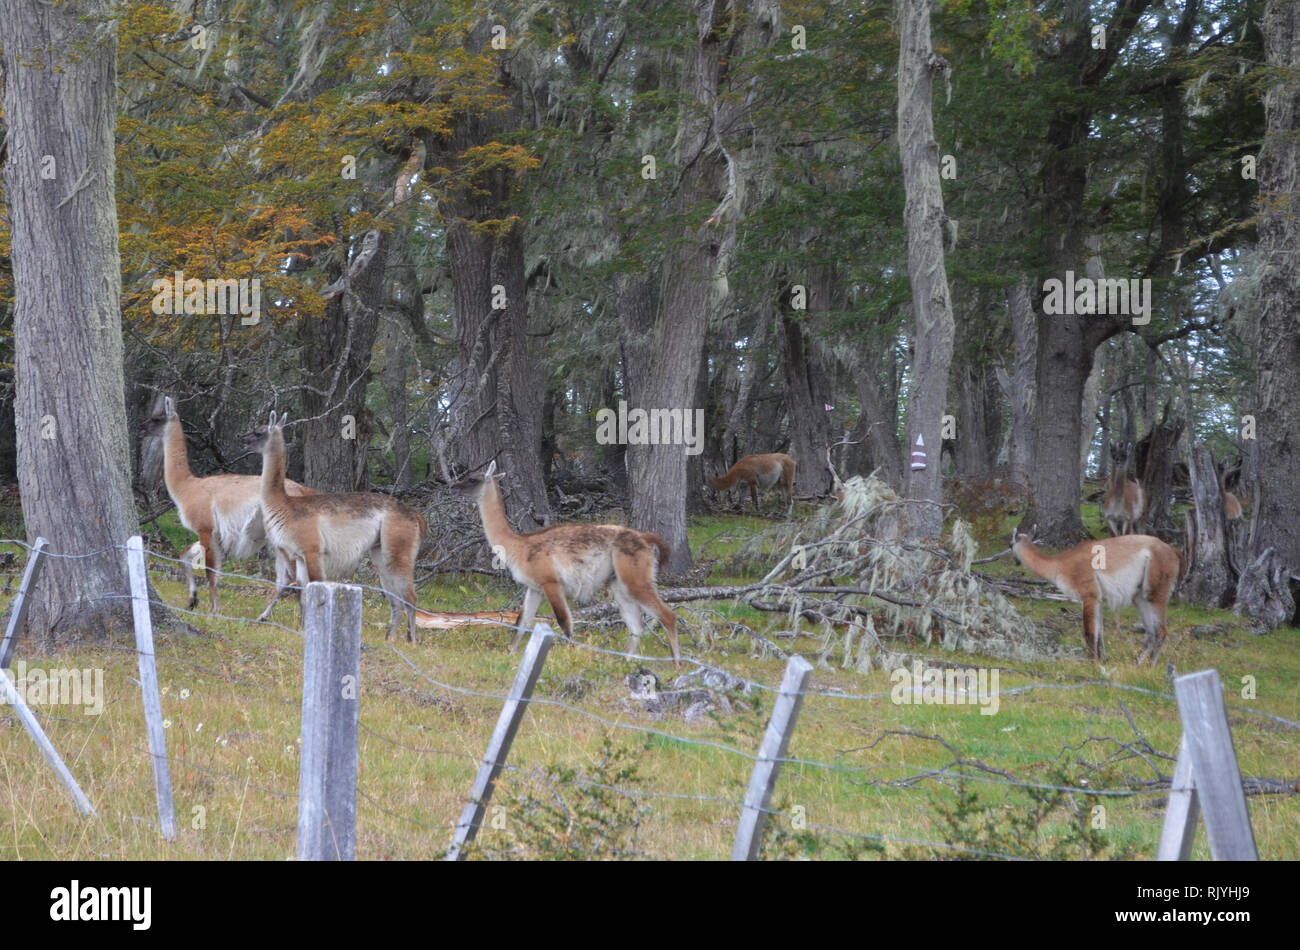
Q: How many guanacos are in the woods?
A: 7